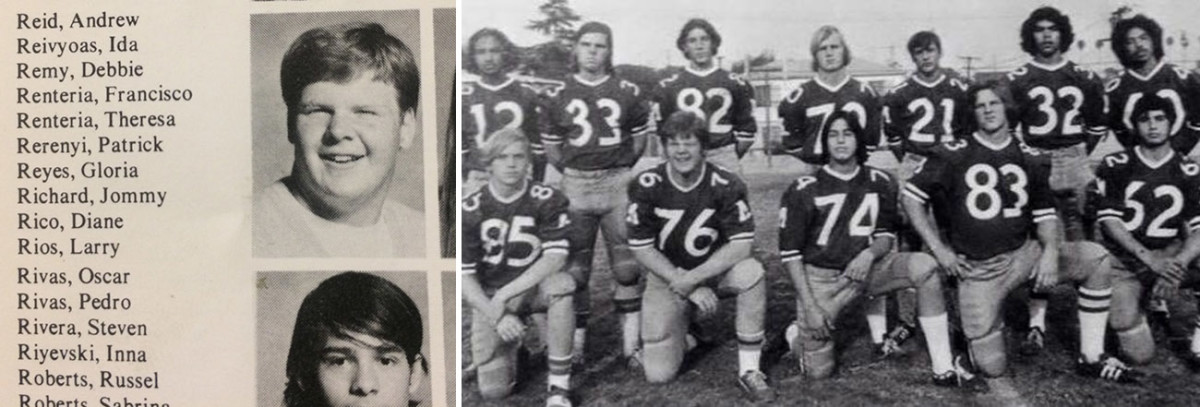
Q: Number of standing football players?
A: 7